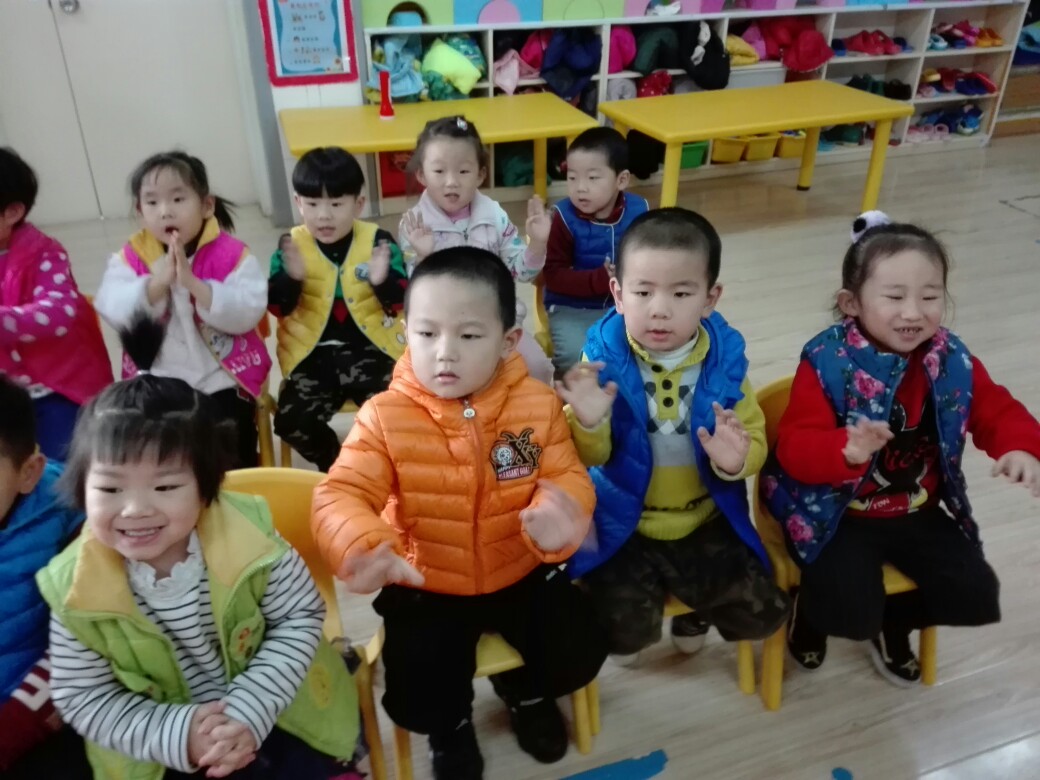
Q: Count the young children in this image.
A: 10